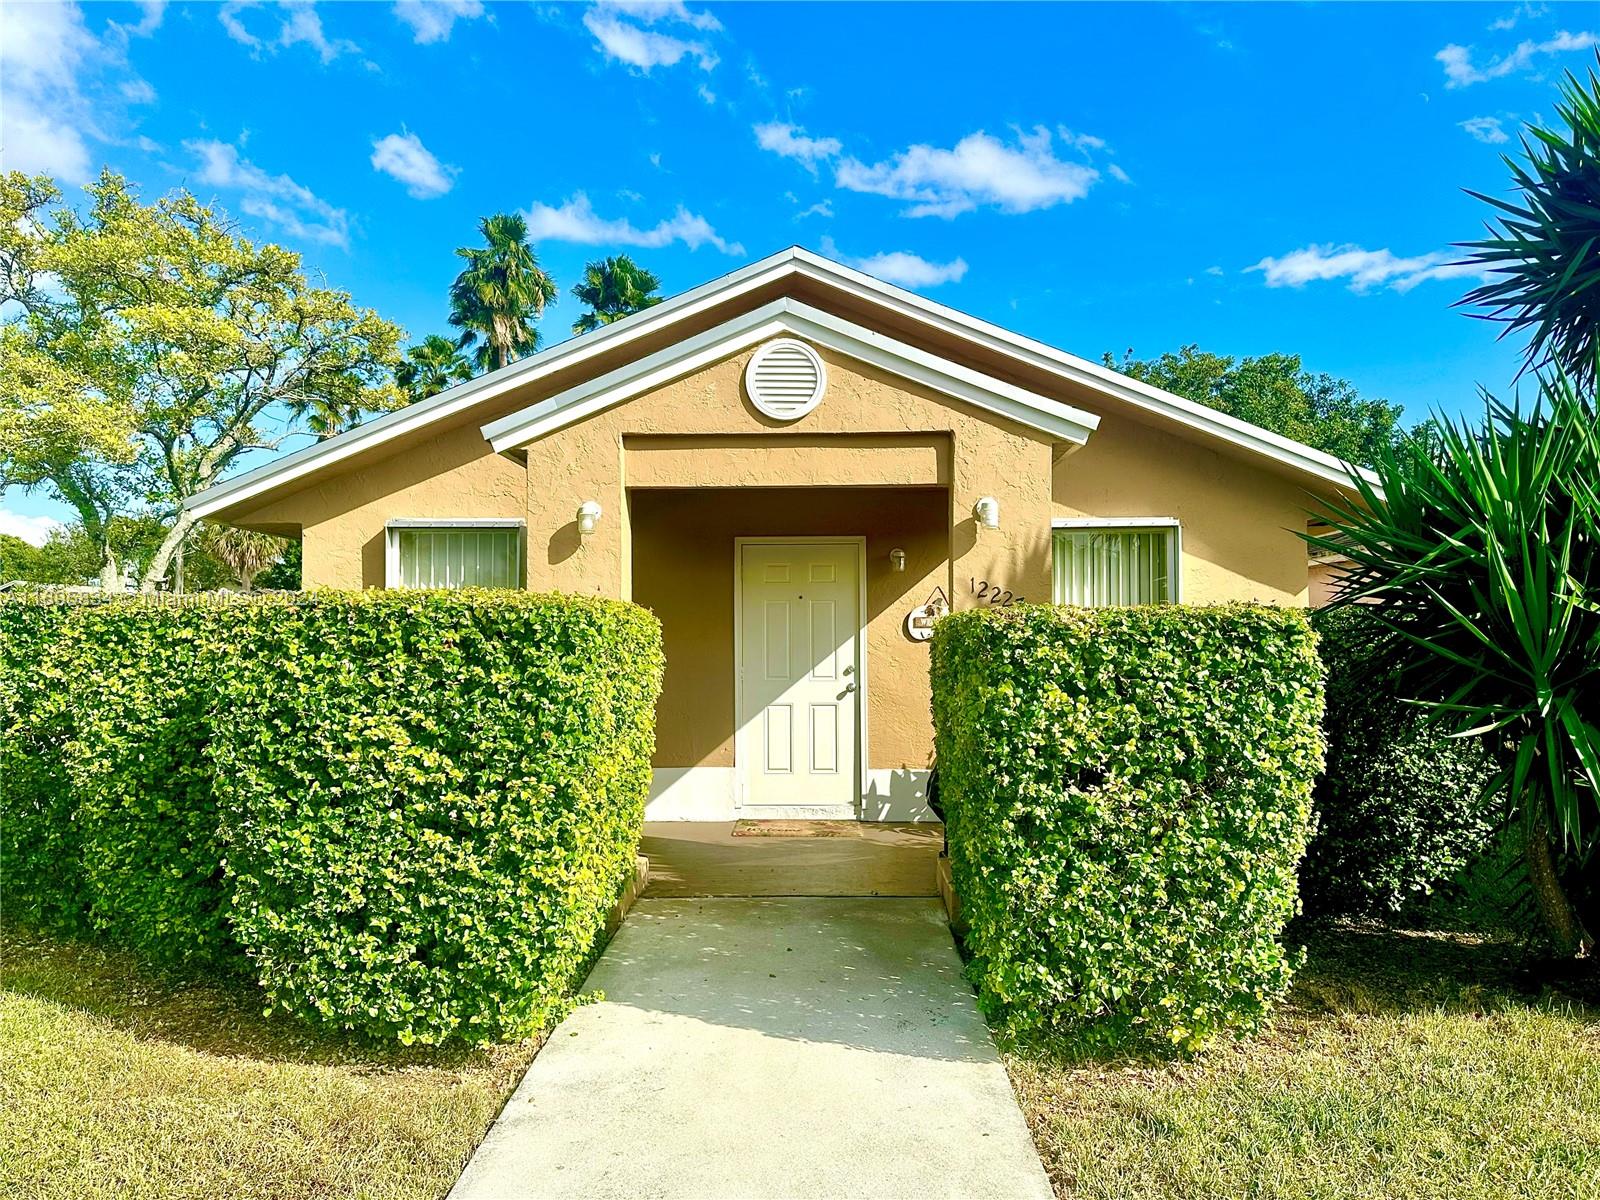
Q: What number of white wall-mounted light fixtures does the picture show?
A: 3